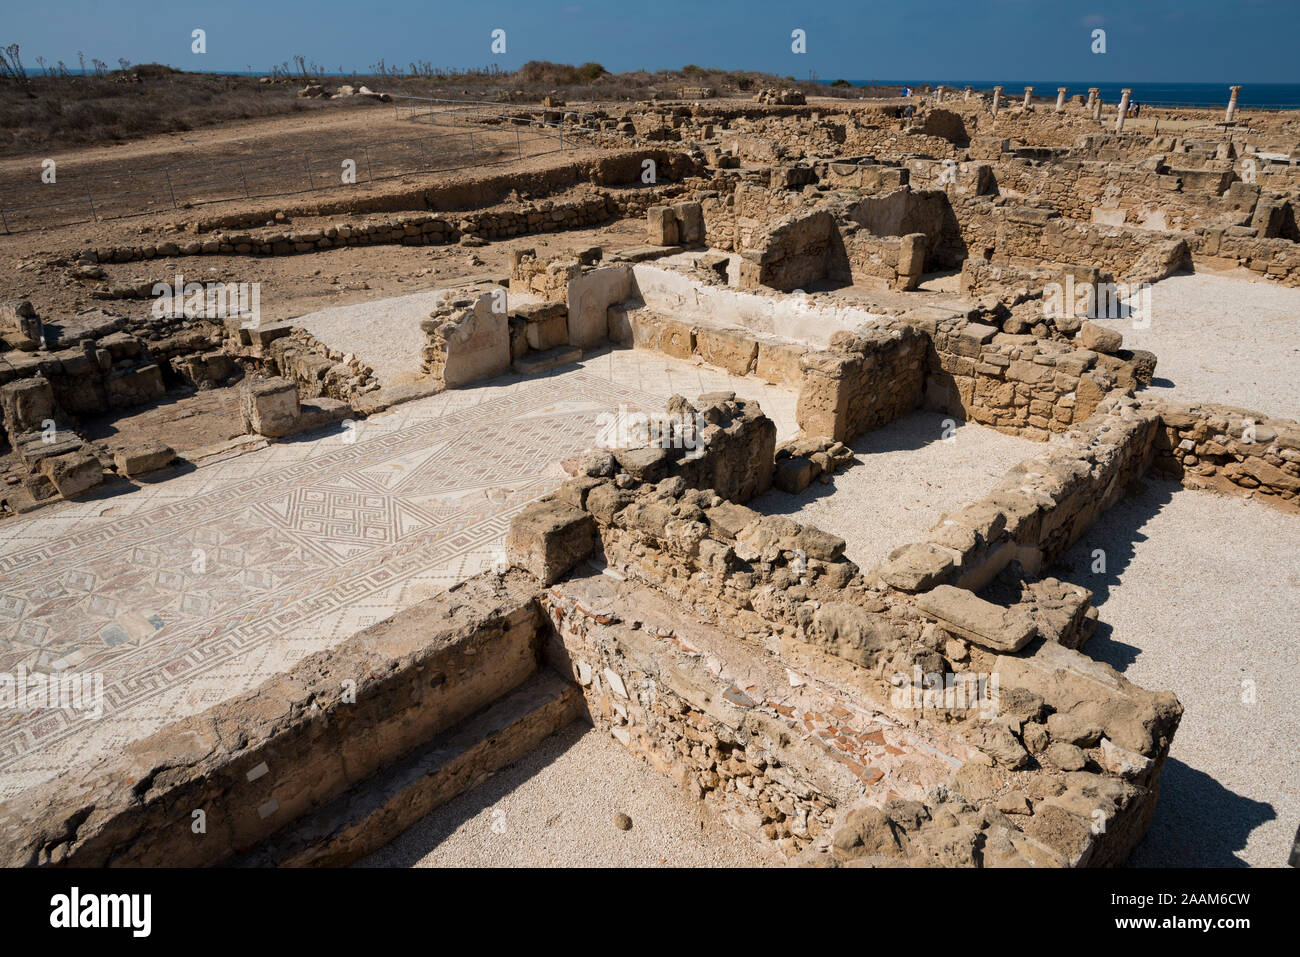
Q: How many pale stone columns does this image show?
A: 8